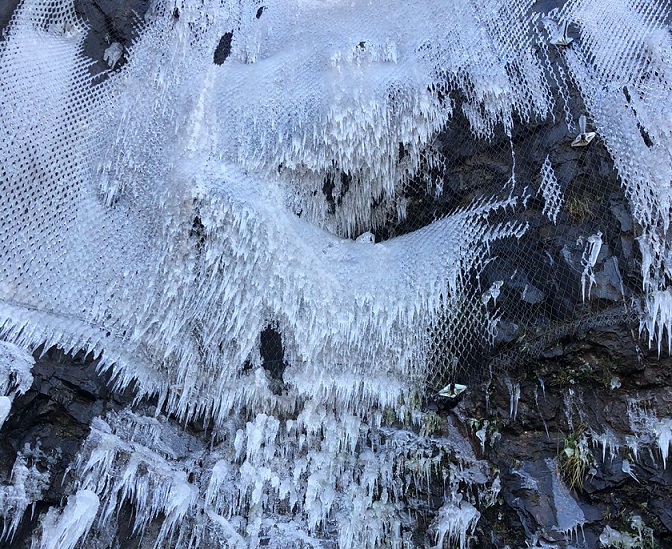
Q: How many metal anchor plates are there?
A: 3